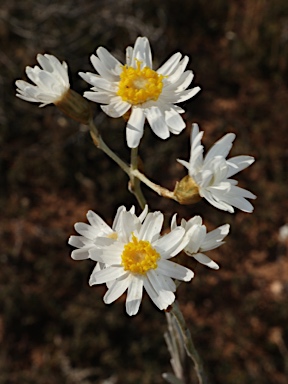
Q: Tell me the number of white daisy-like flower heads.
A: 6